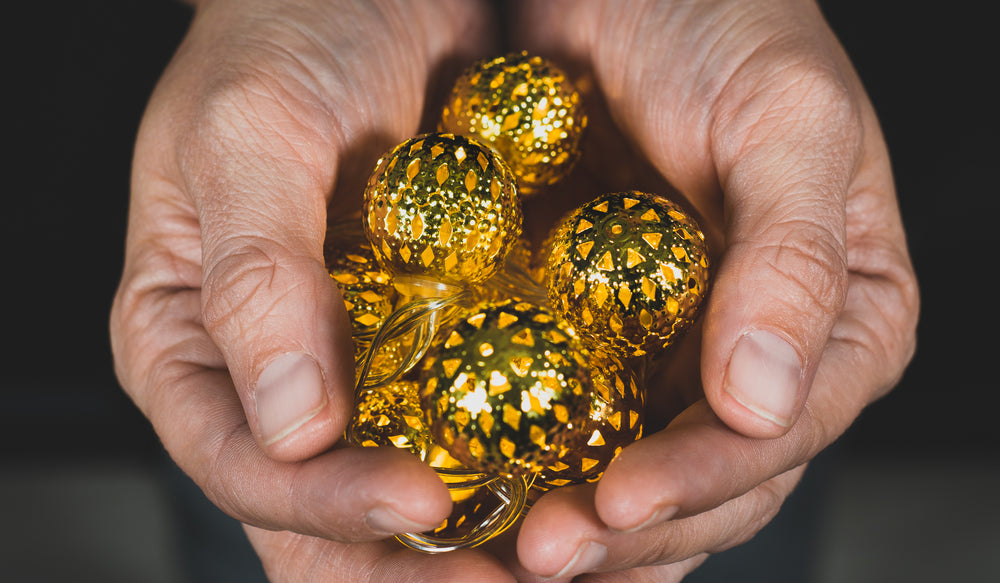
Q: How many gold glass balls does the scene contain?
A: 7